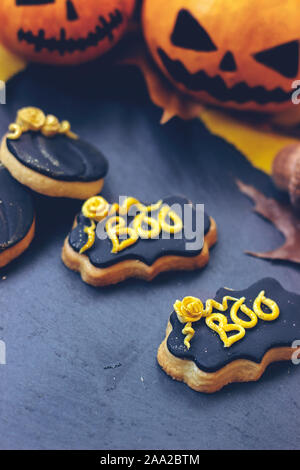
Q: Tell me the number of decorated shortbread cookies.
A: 4